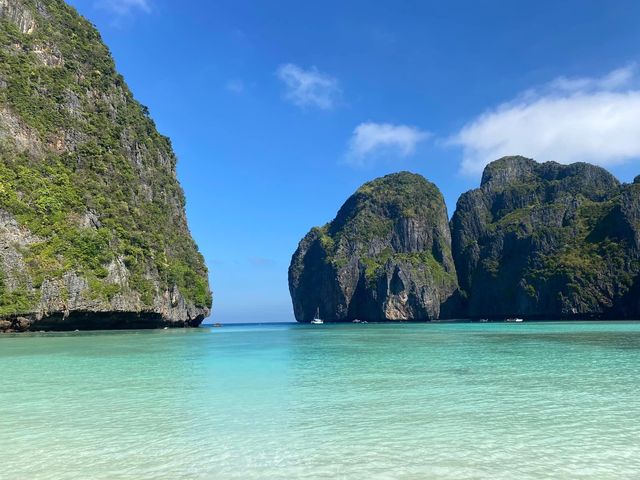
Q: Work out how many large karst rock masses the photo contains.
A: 3